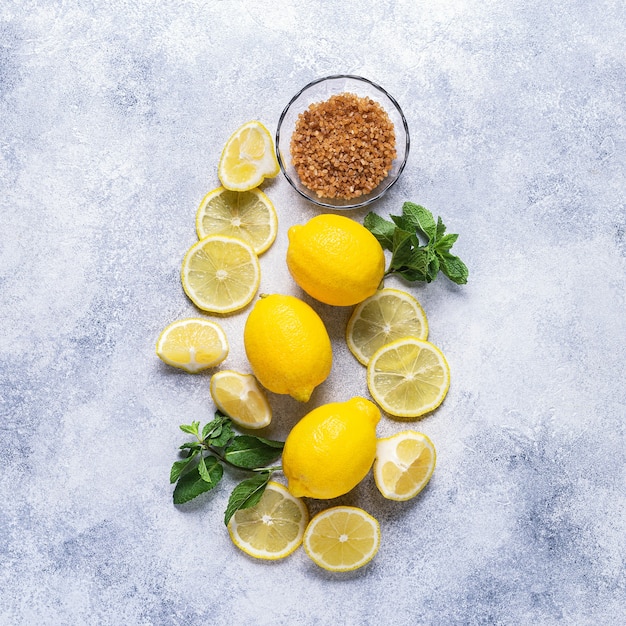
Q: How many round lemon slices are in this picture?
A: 6